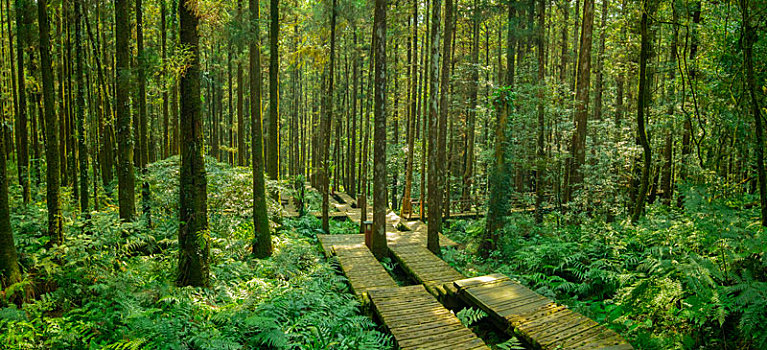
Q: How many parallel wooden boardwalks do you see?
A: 2